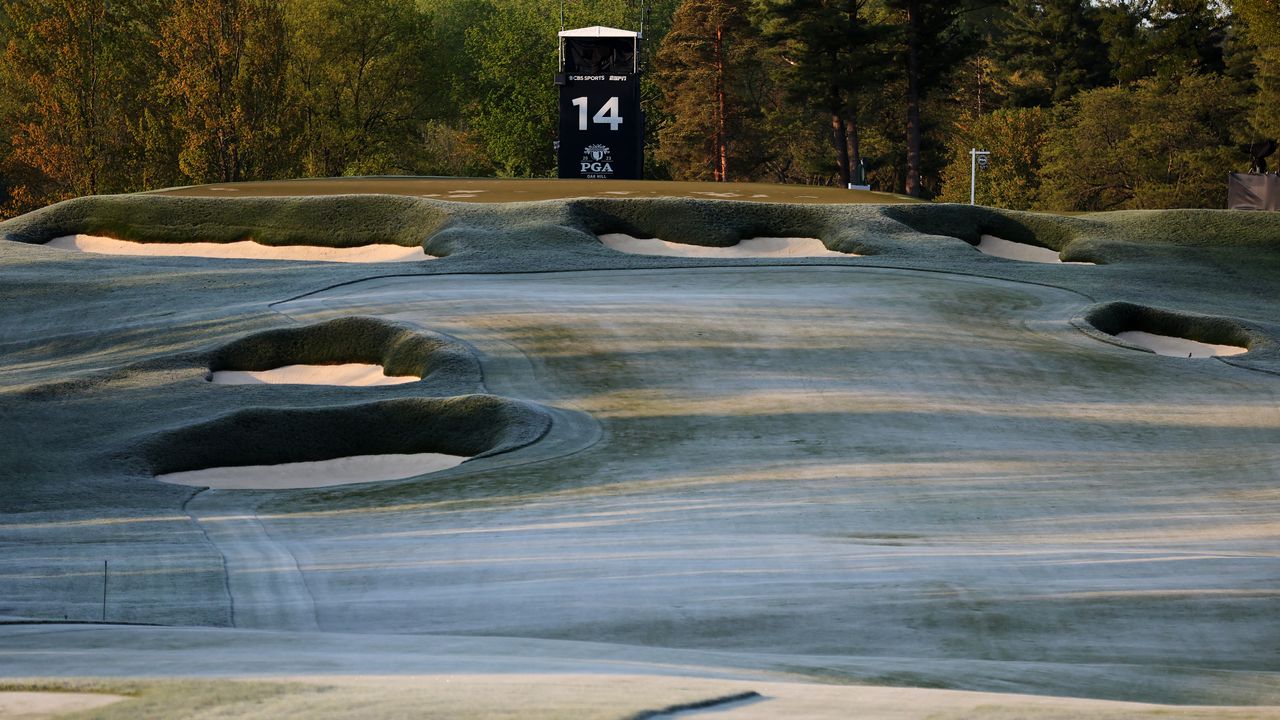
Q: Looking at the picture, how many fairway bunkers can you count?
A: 3